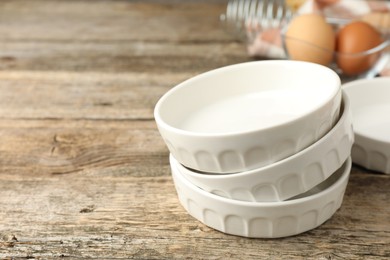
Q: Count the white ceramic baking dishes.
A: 4